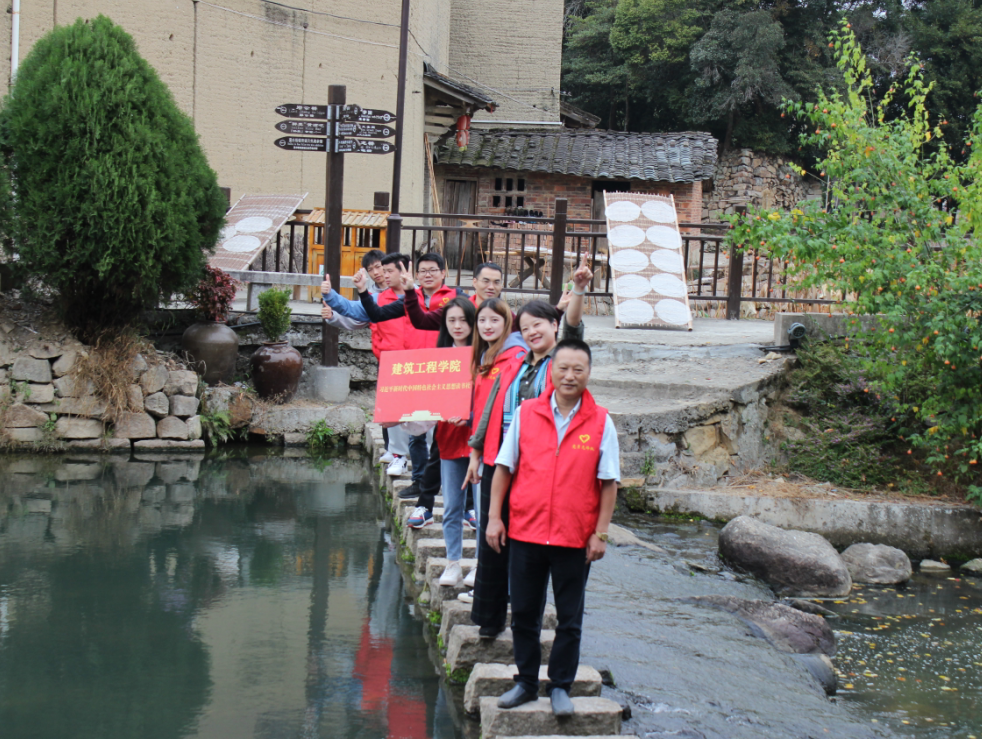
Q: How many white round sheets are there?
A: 13